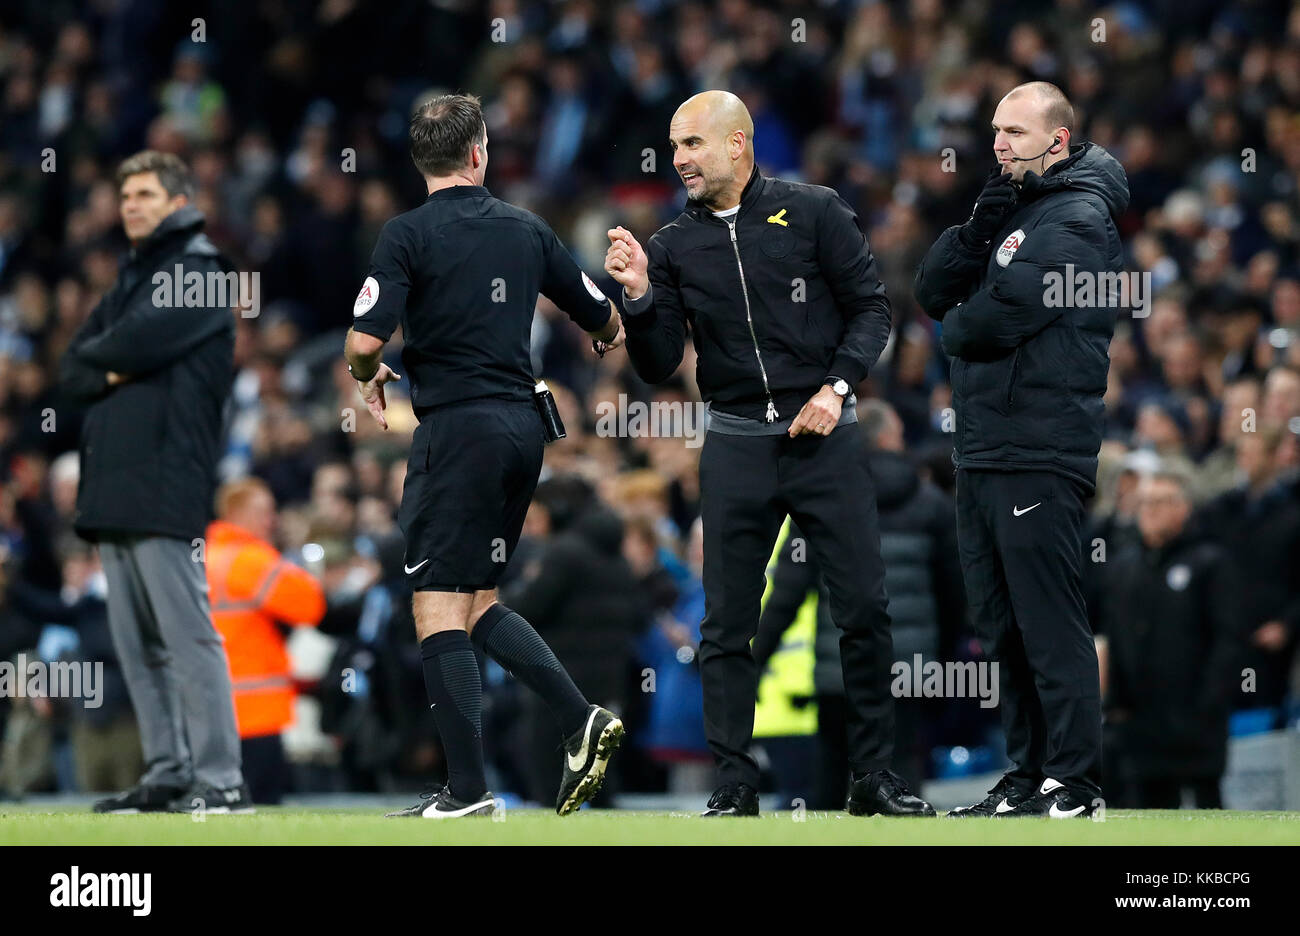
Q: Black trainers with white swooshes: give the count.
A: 4